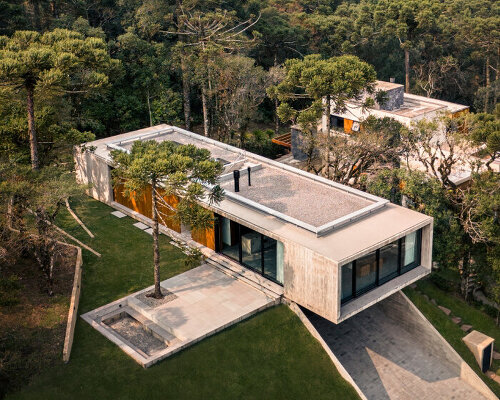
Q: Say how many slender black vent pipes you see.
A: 2